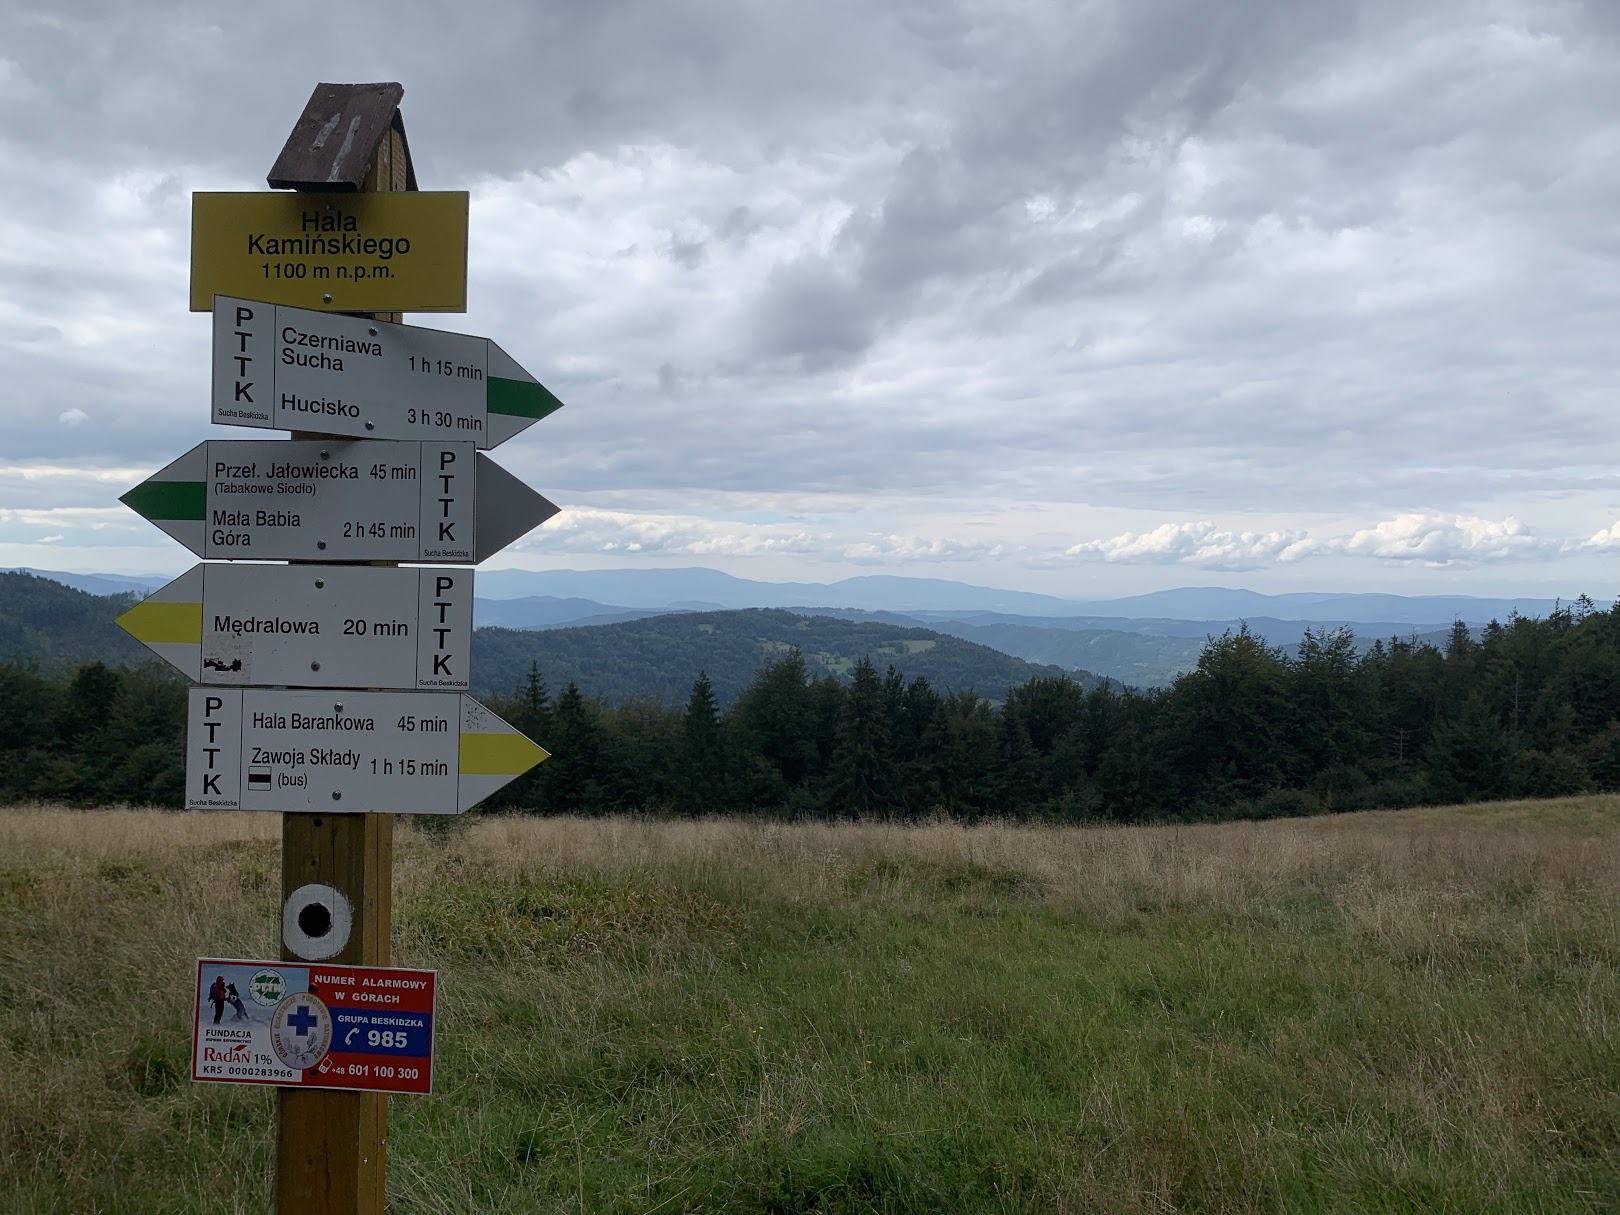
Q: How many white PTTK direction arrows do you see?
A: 4